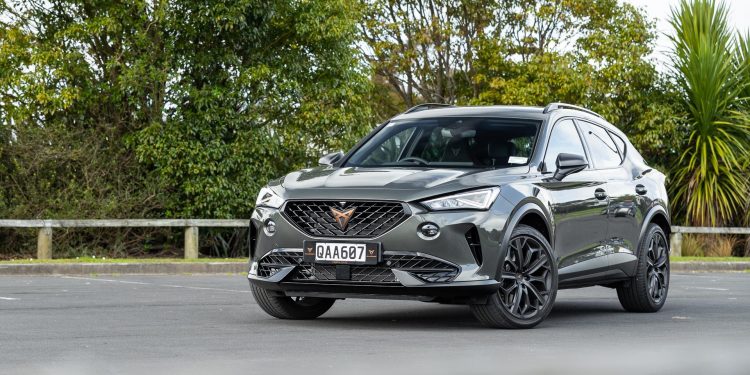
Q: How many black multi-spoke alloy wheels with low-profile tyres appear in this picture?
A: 2